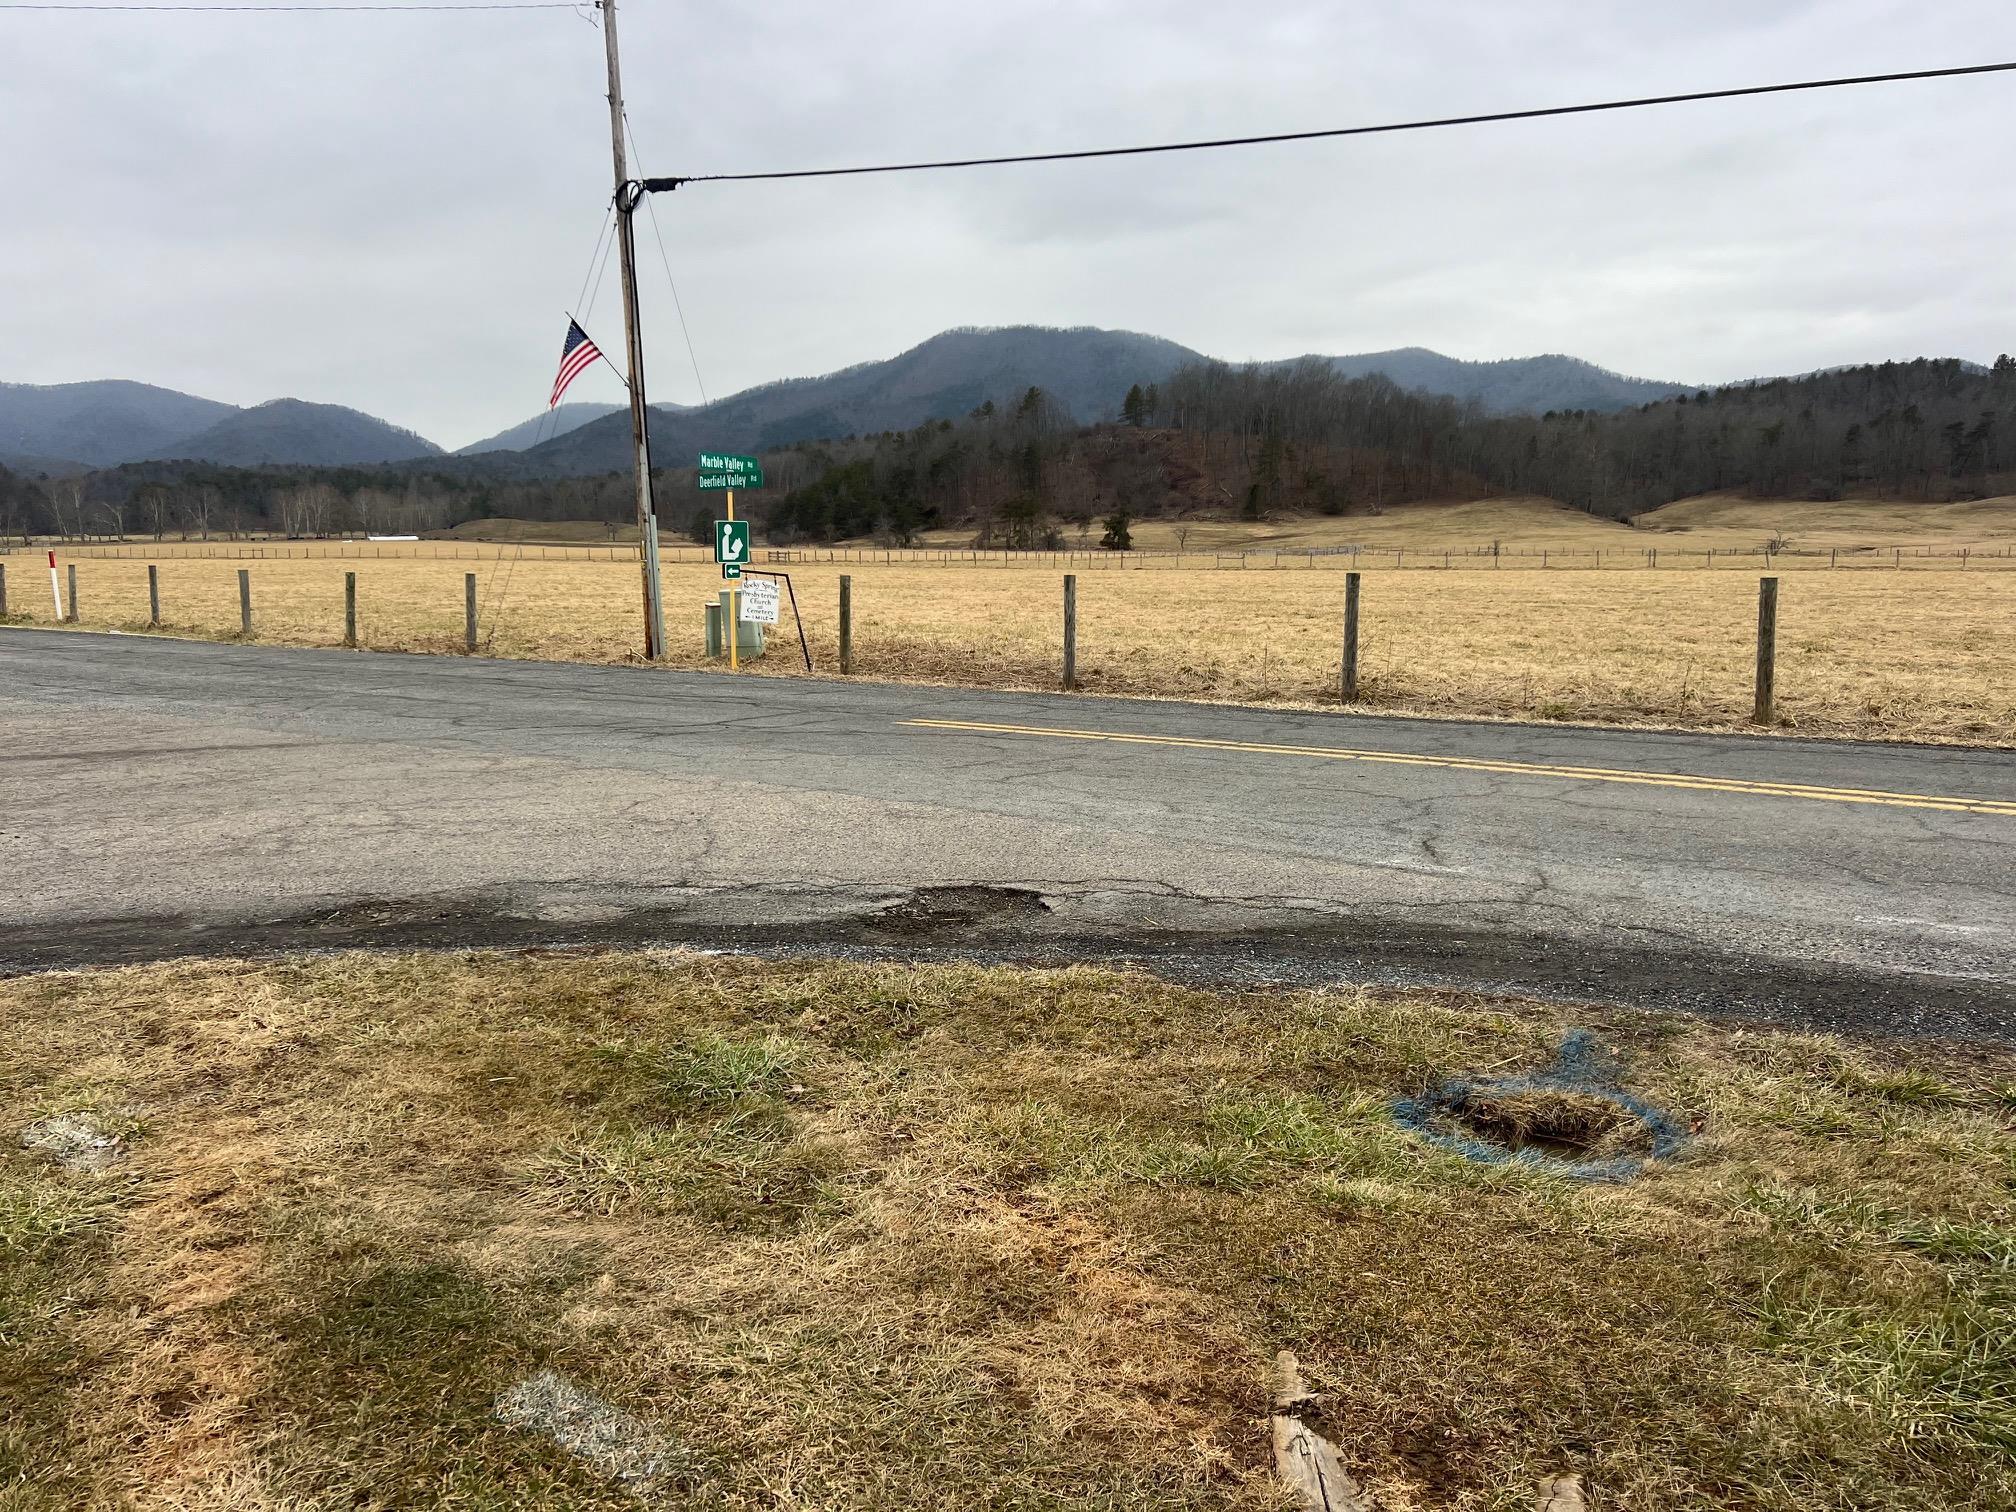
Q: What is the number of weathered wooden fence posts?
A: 10